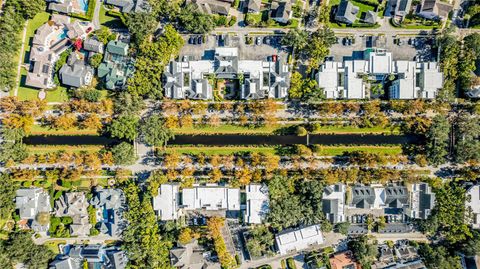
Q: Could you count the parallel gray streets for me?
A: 2